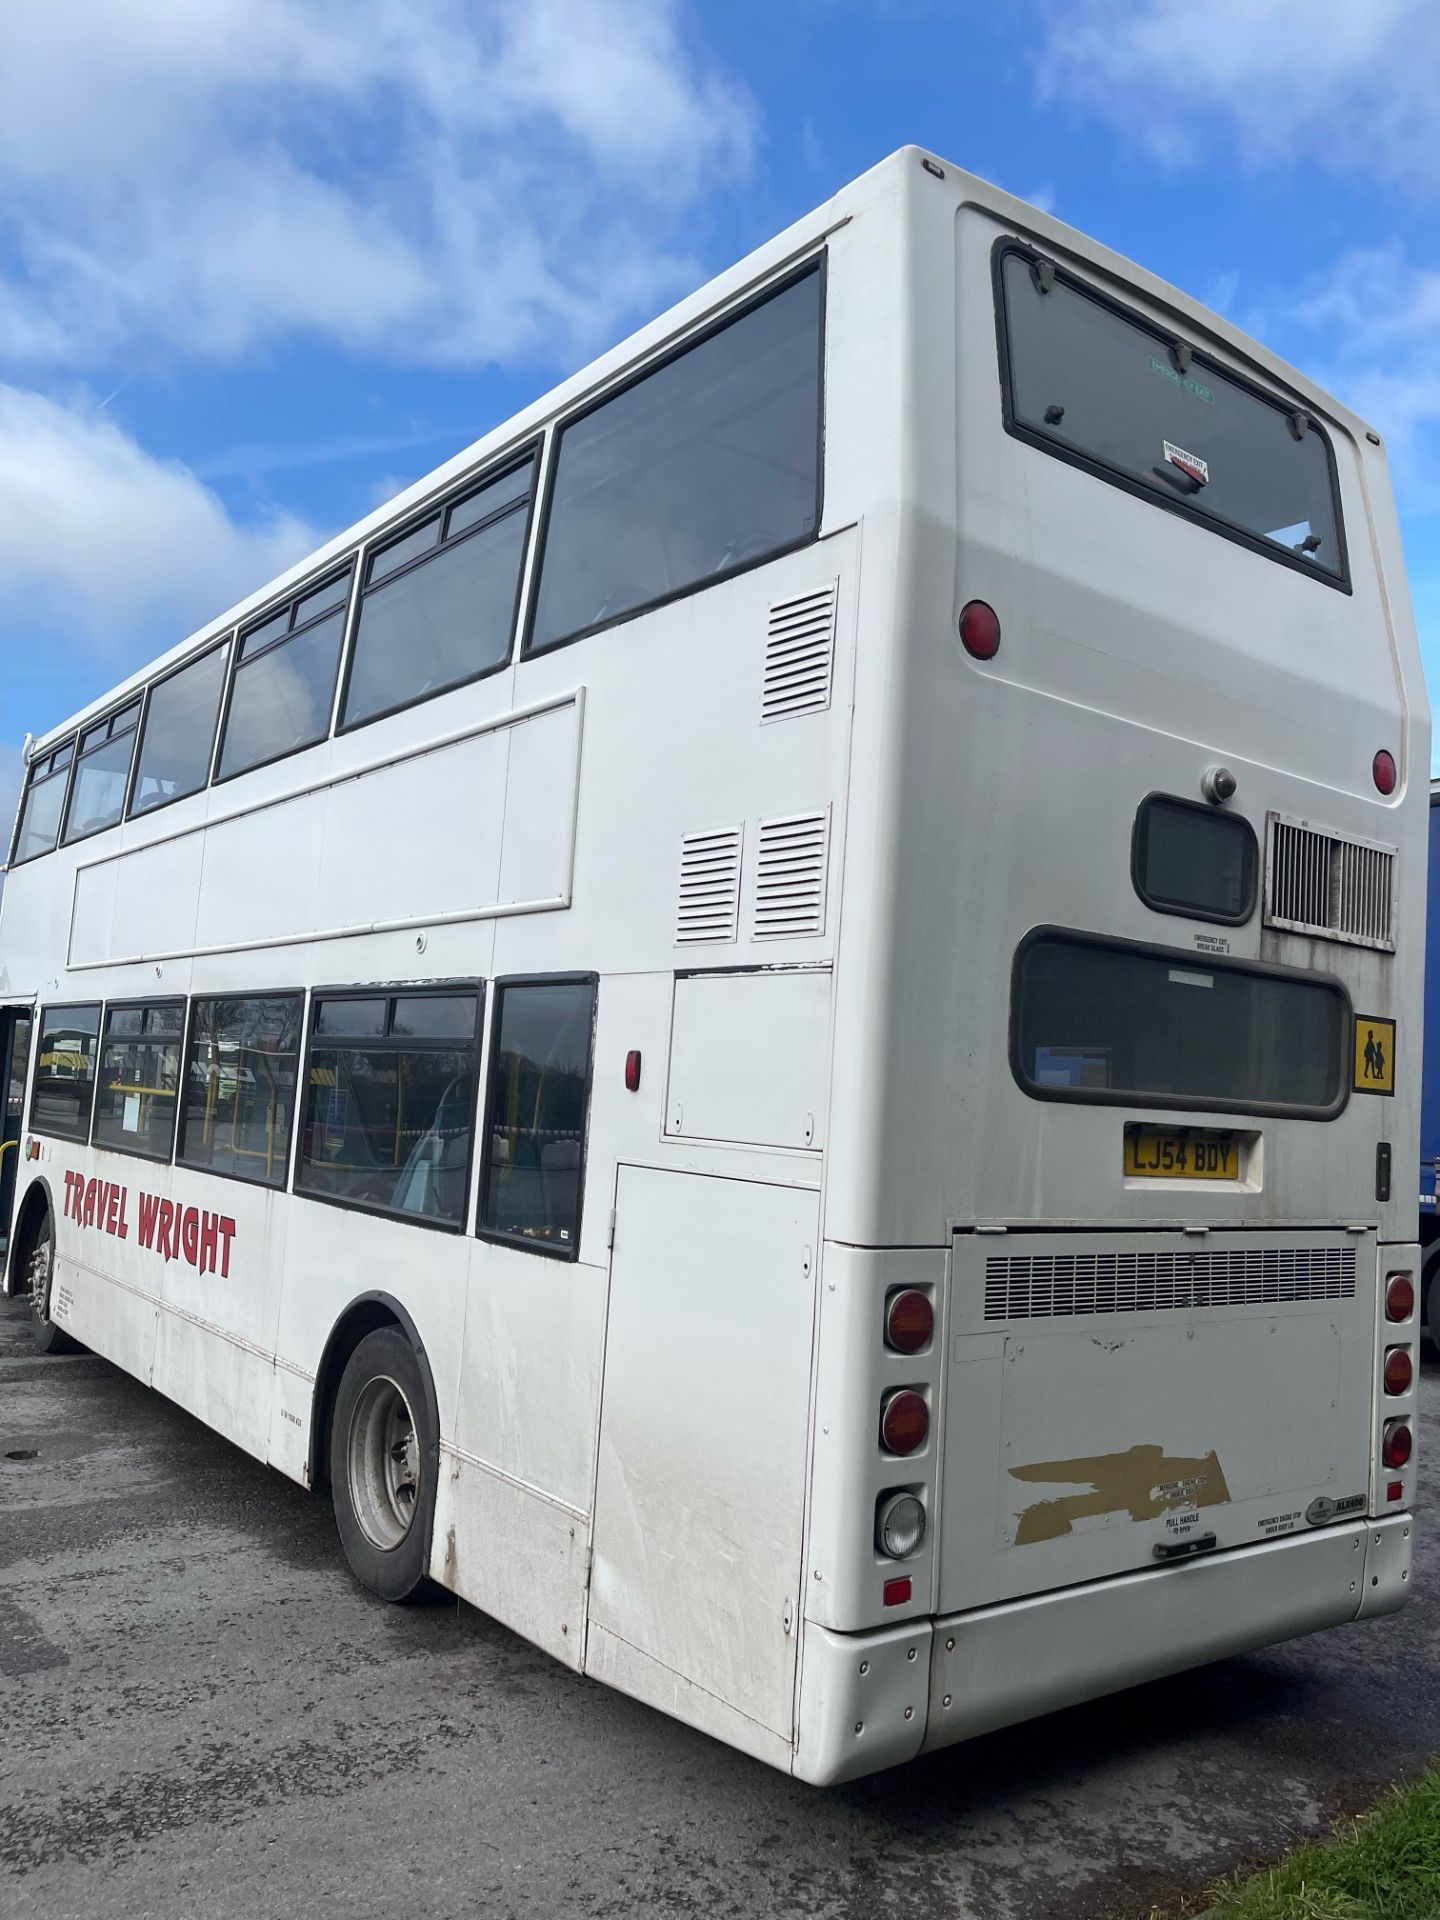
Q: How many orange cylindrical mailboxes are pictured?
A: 0